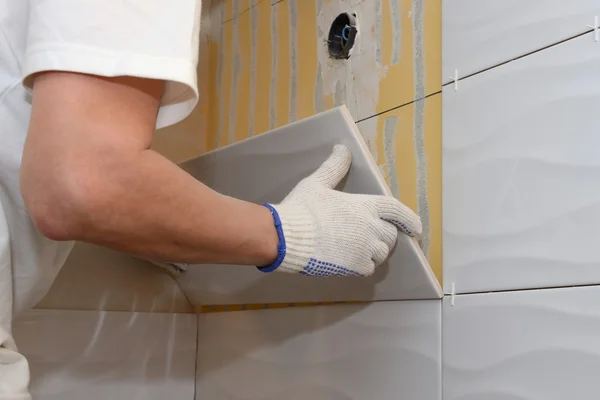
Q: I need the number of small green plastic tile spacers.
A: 0